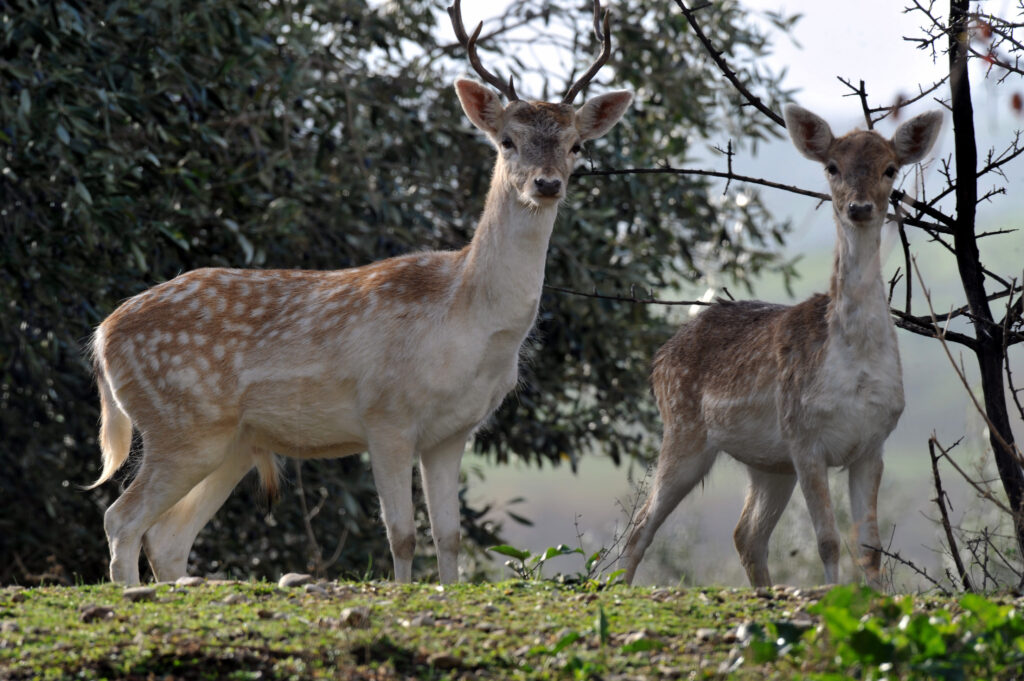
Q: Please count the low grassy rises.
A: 1